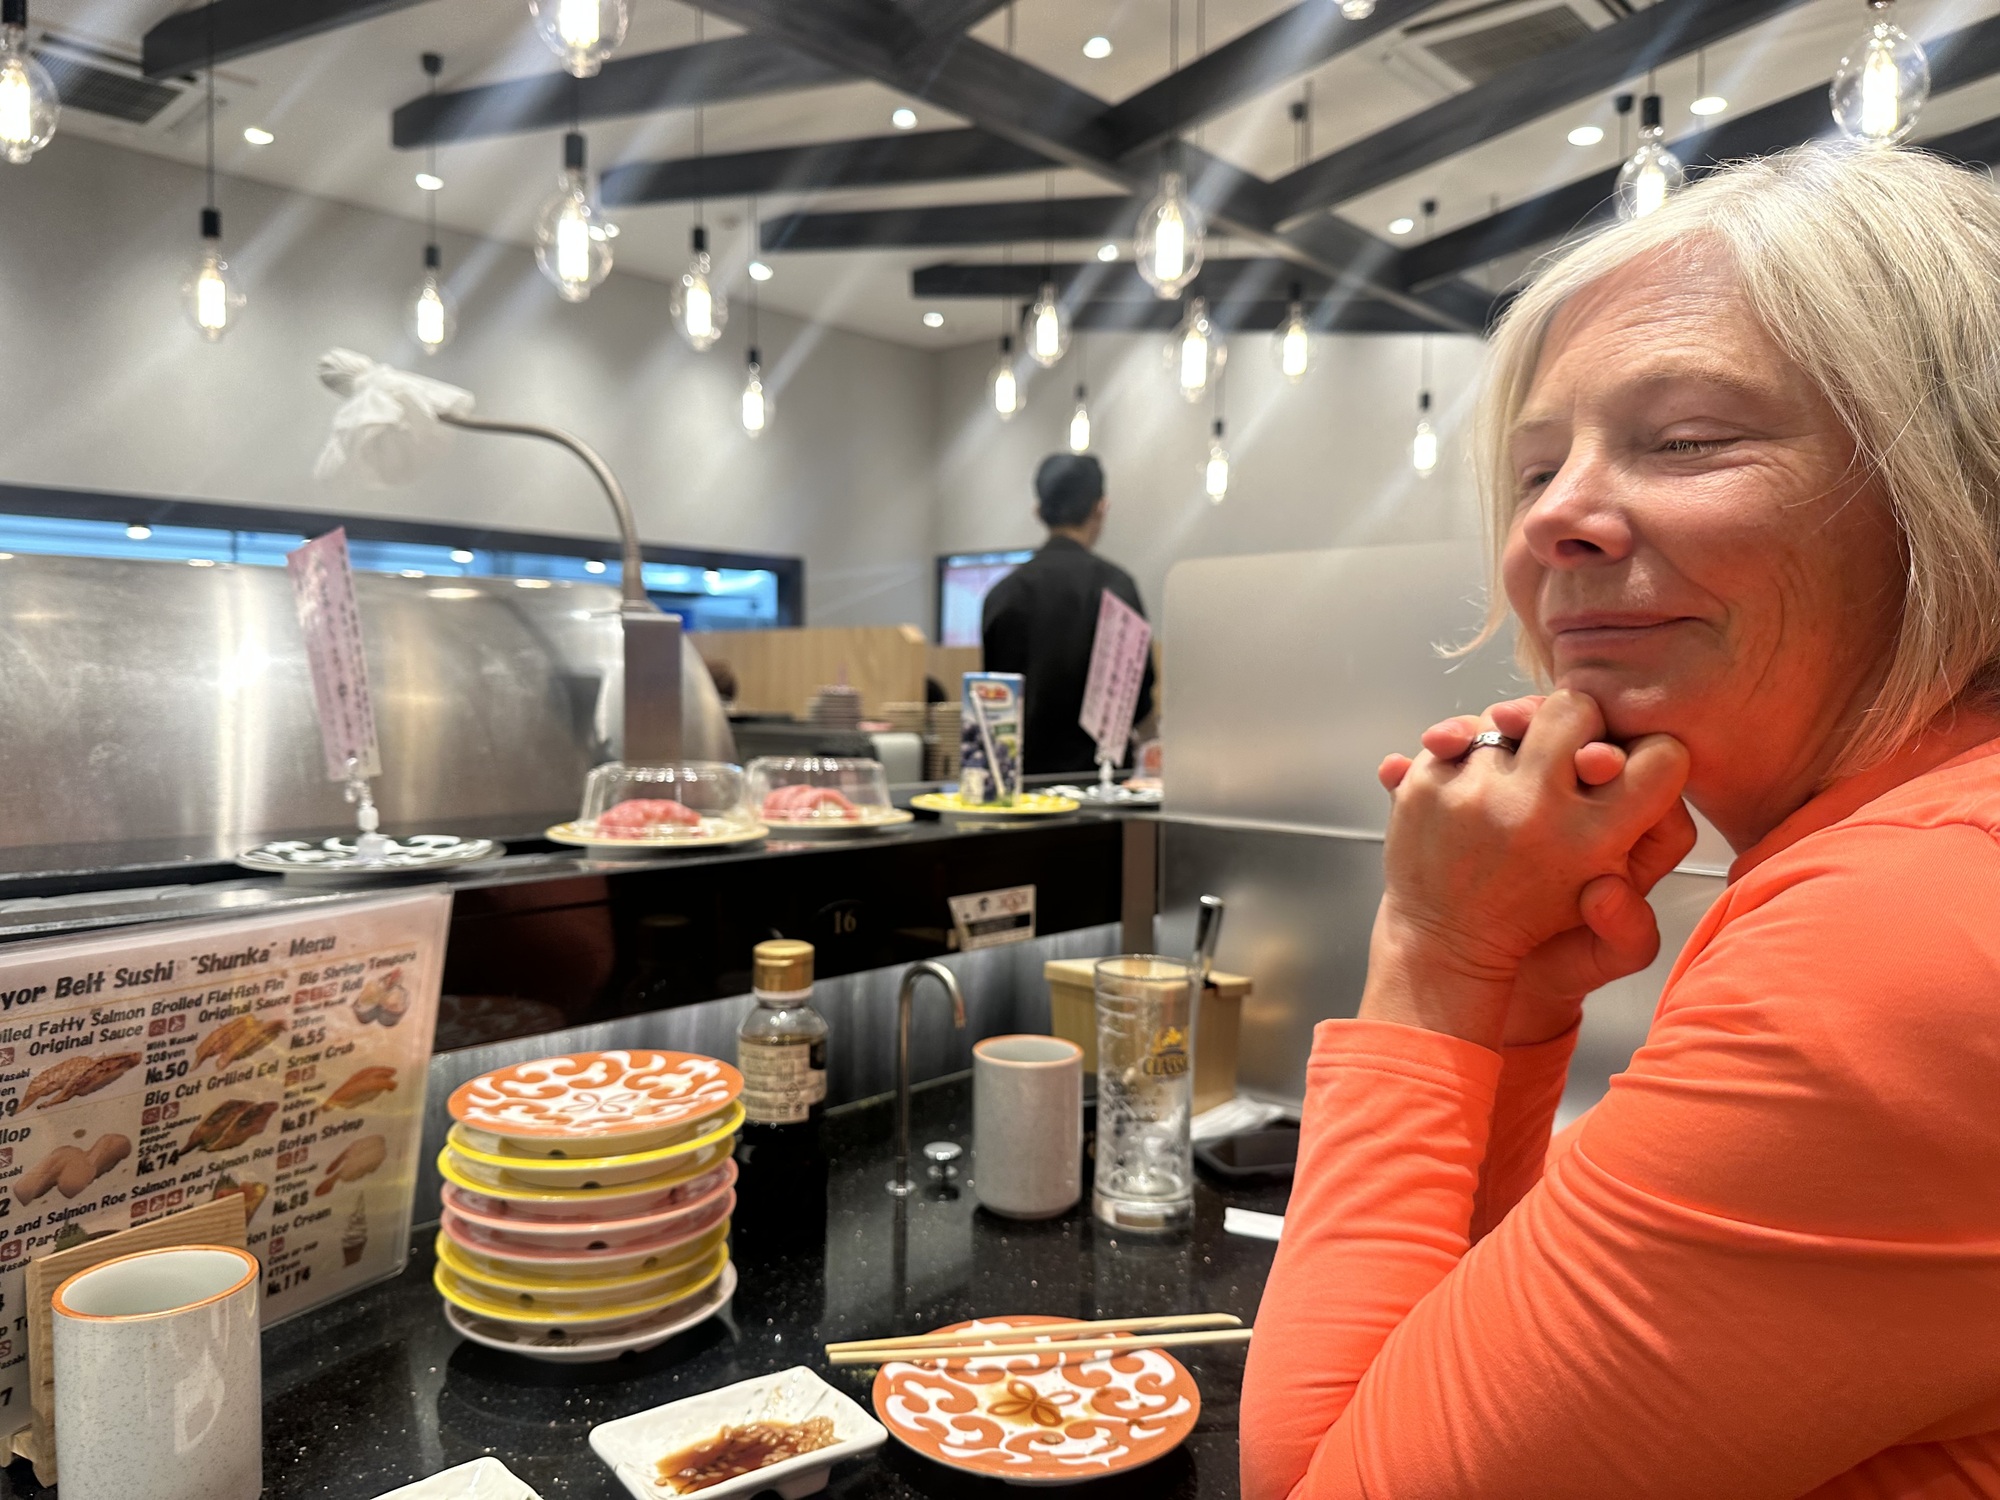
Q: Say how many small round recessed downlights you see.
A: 10